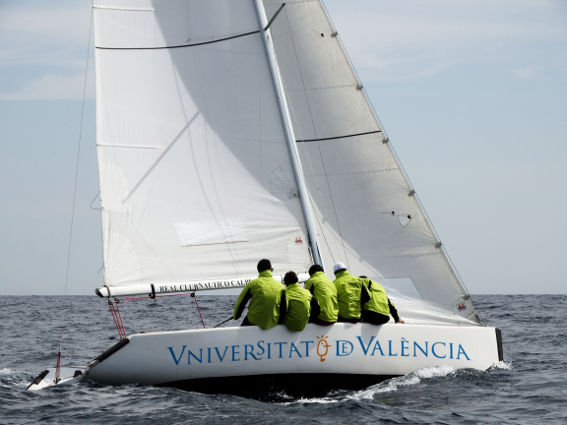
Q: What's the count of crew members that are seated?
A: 5